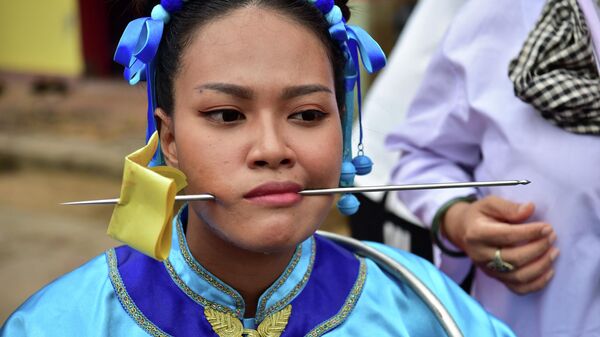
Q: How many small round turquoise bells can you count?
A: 3